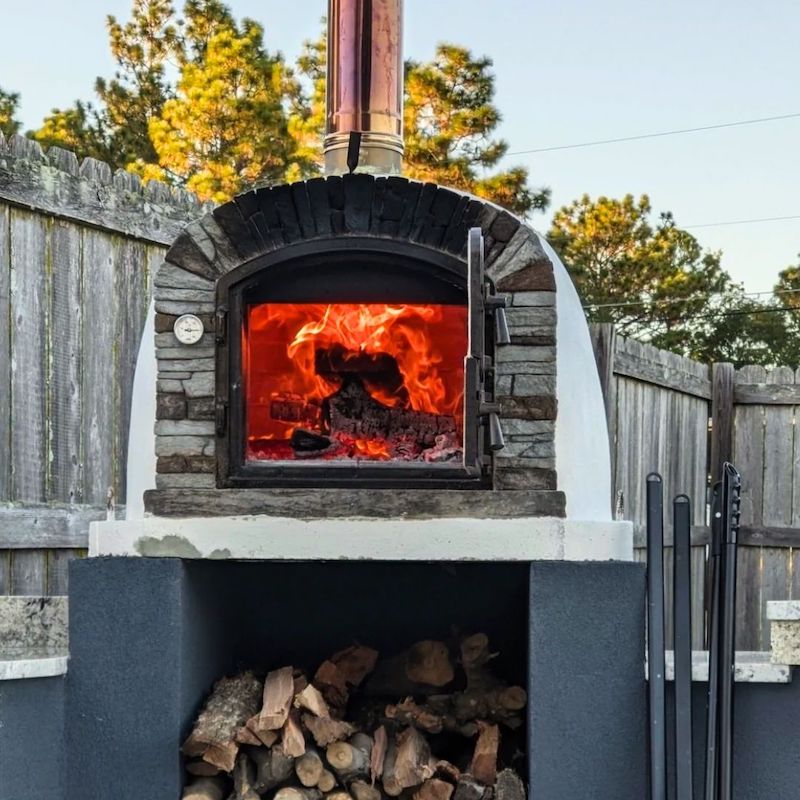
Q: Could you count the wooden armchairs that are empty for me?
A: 0